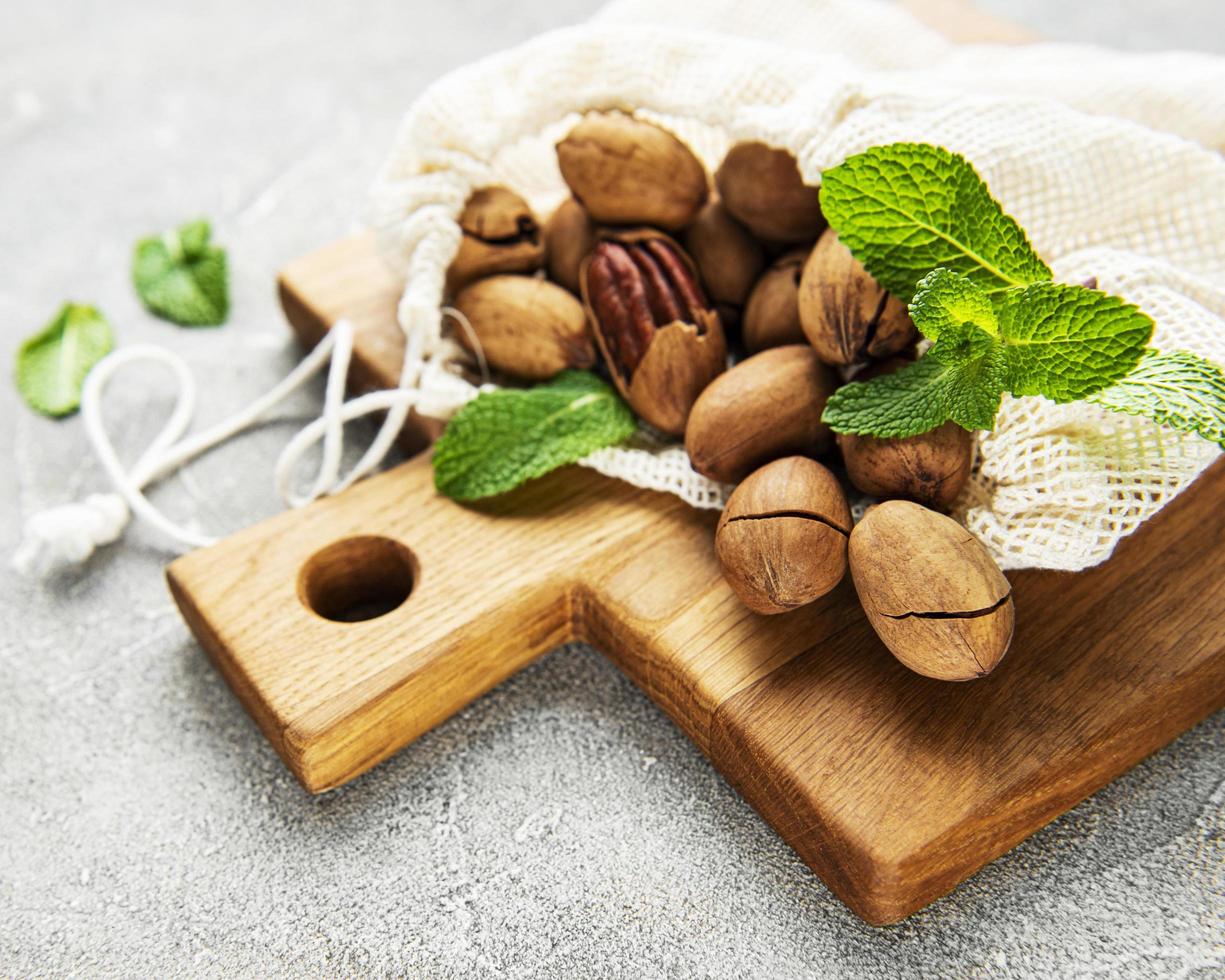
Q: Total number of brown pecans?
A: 13